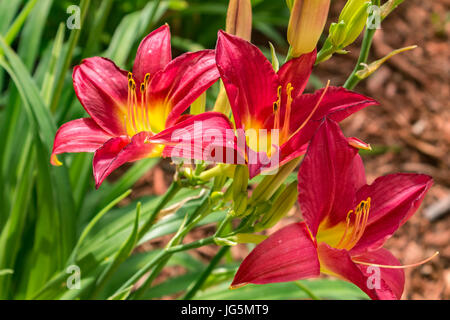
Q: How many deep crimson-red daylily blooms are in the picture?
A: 3